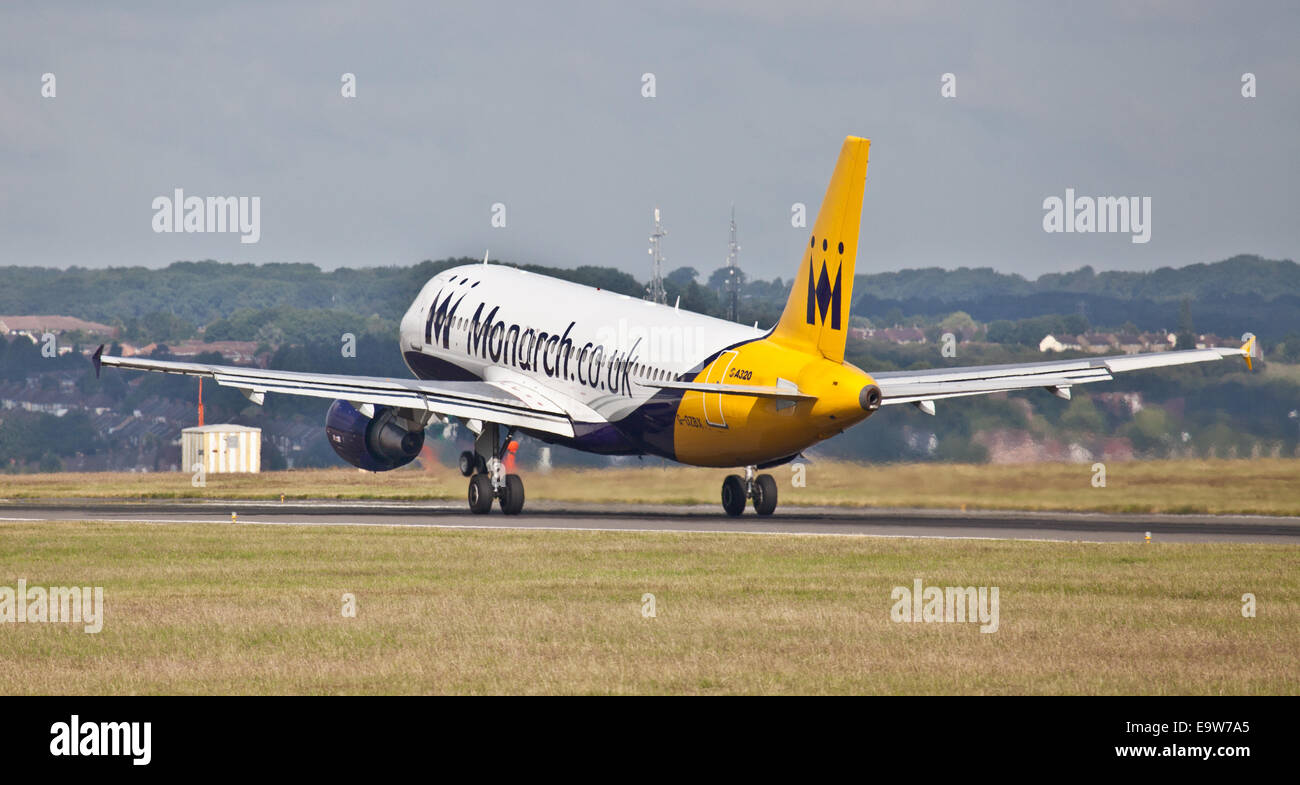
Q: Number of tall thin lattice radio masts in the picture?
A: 2